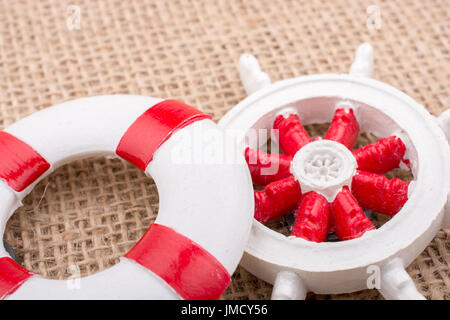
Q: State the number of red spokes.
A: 8